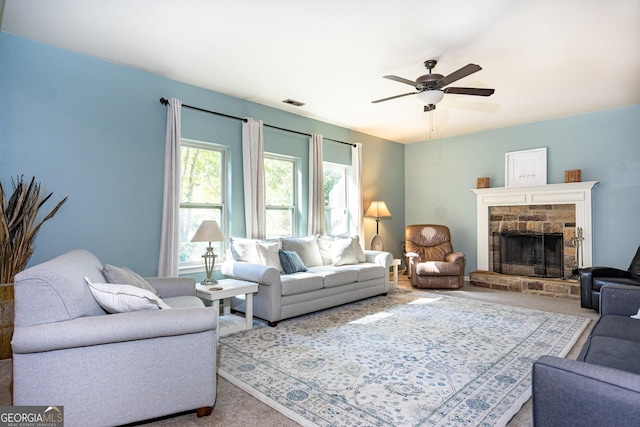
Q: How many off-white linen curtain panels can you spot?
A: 4